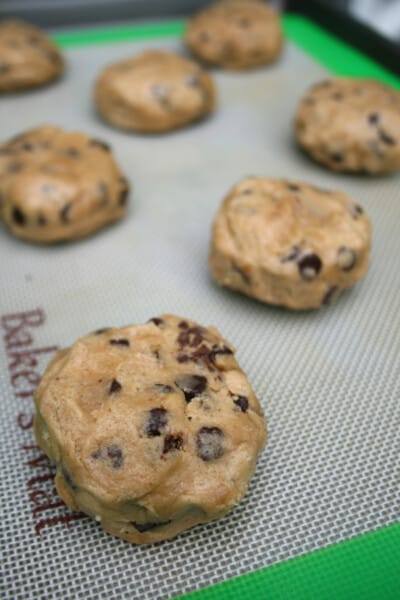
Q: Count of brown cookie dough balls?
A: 7